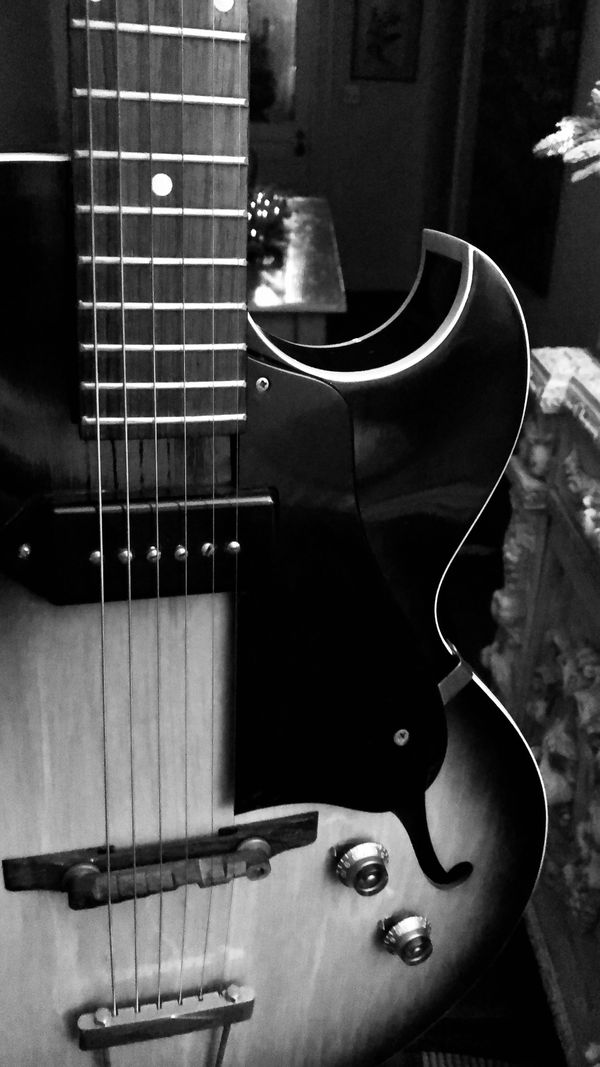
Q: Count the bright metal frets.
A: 9